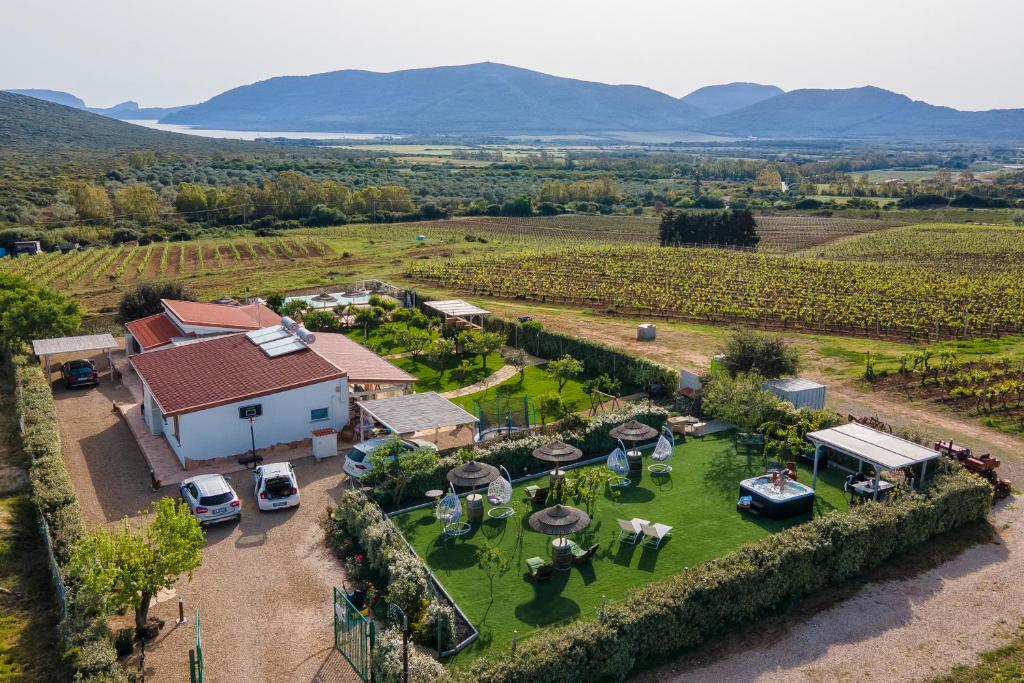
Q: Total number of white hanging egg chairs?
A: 4